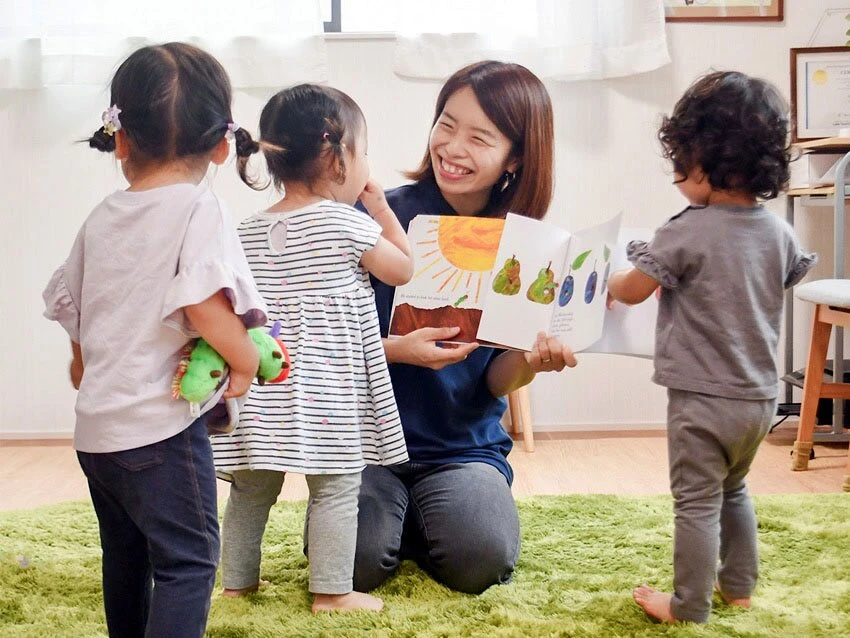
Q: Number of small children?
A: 3